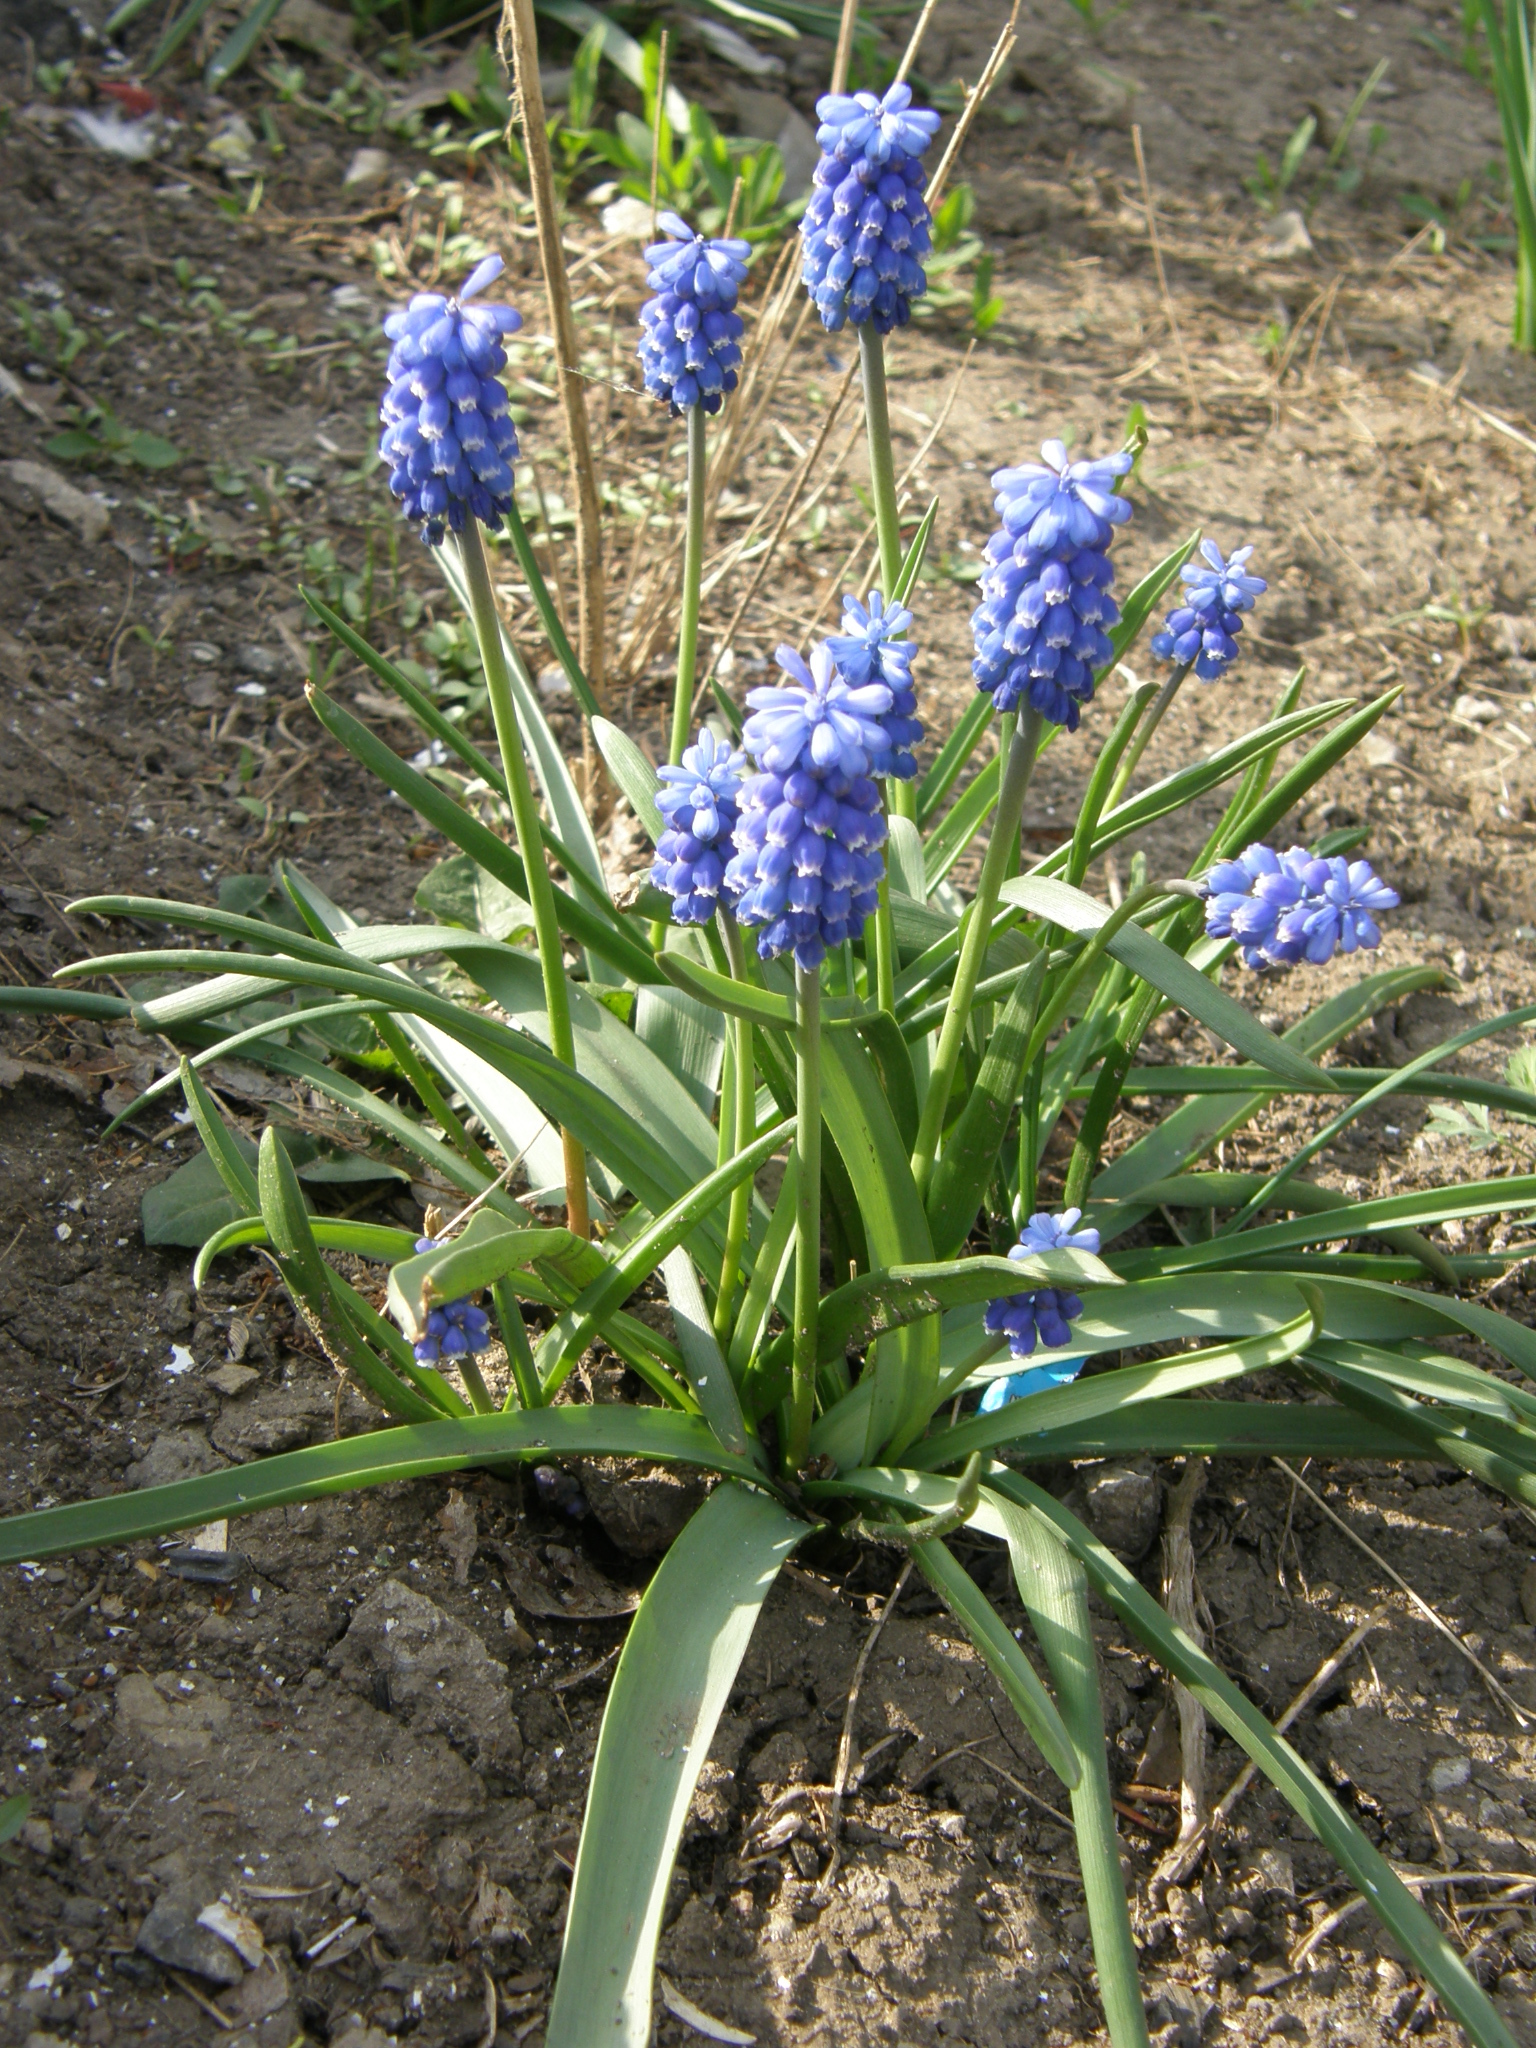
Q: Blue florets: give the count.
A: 11